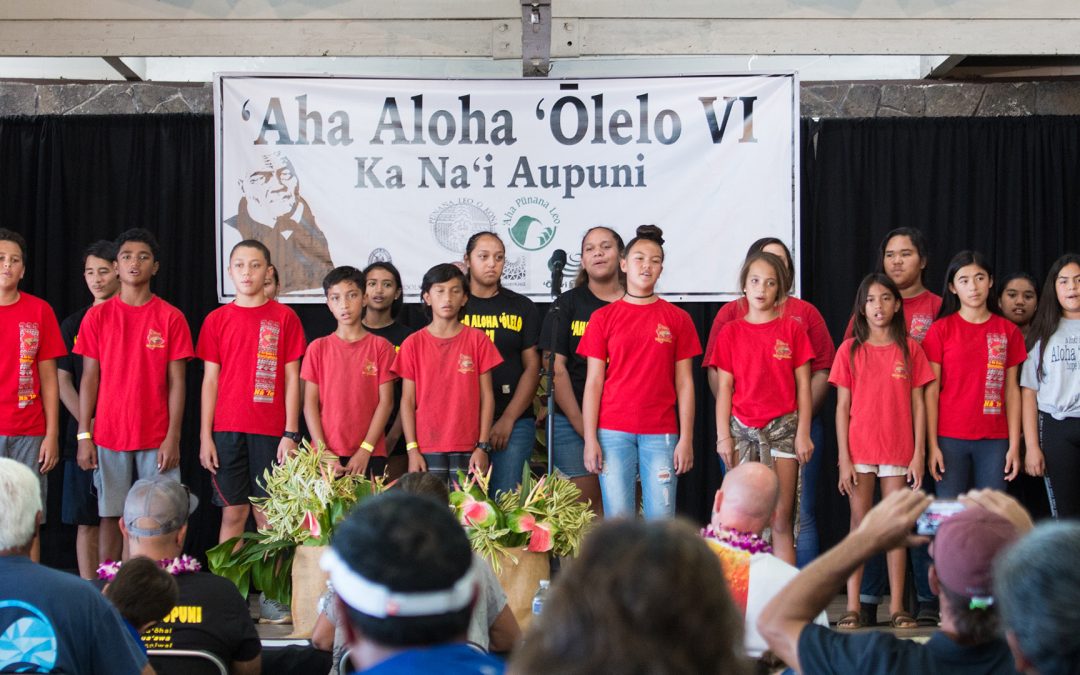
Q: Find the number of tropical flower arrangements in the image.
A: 2